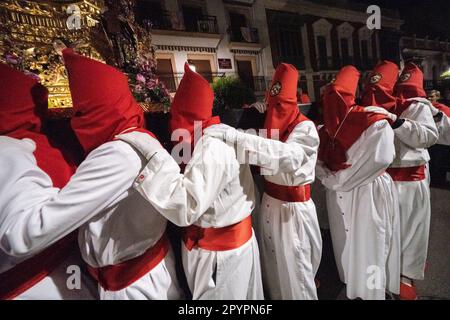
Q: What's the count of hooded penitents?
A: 7